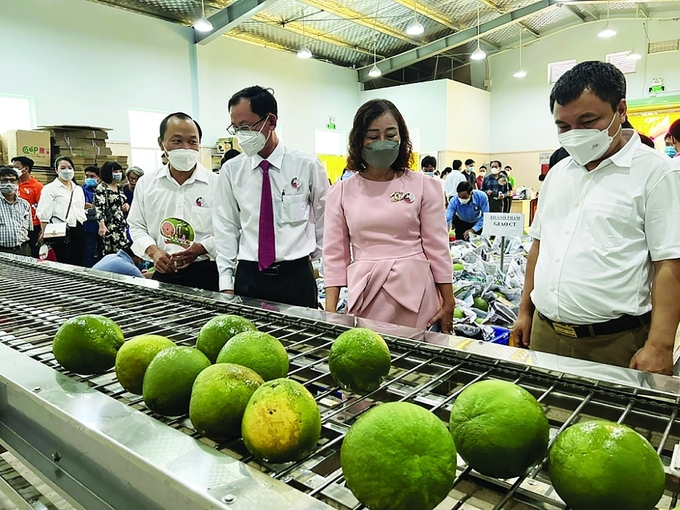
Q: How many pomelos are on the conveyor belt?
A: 11